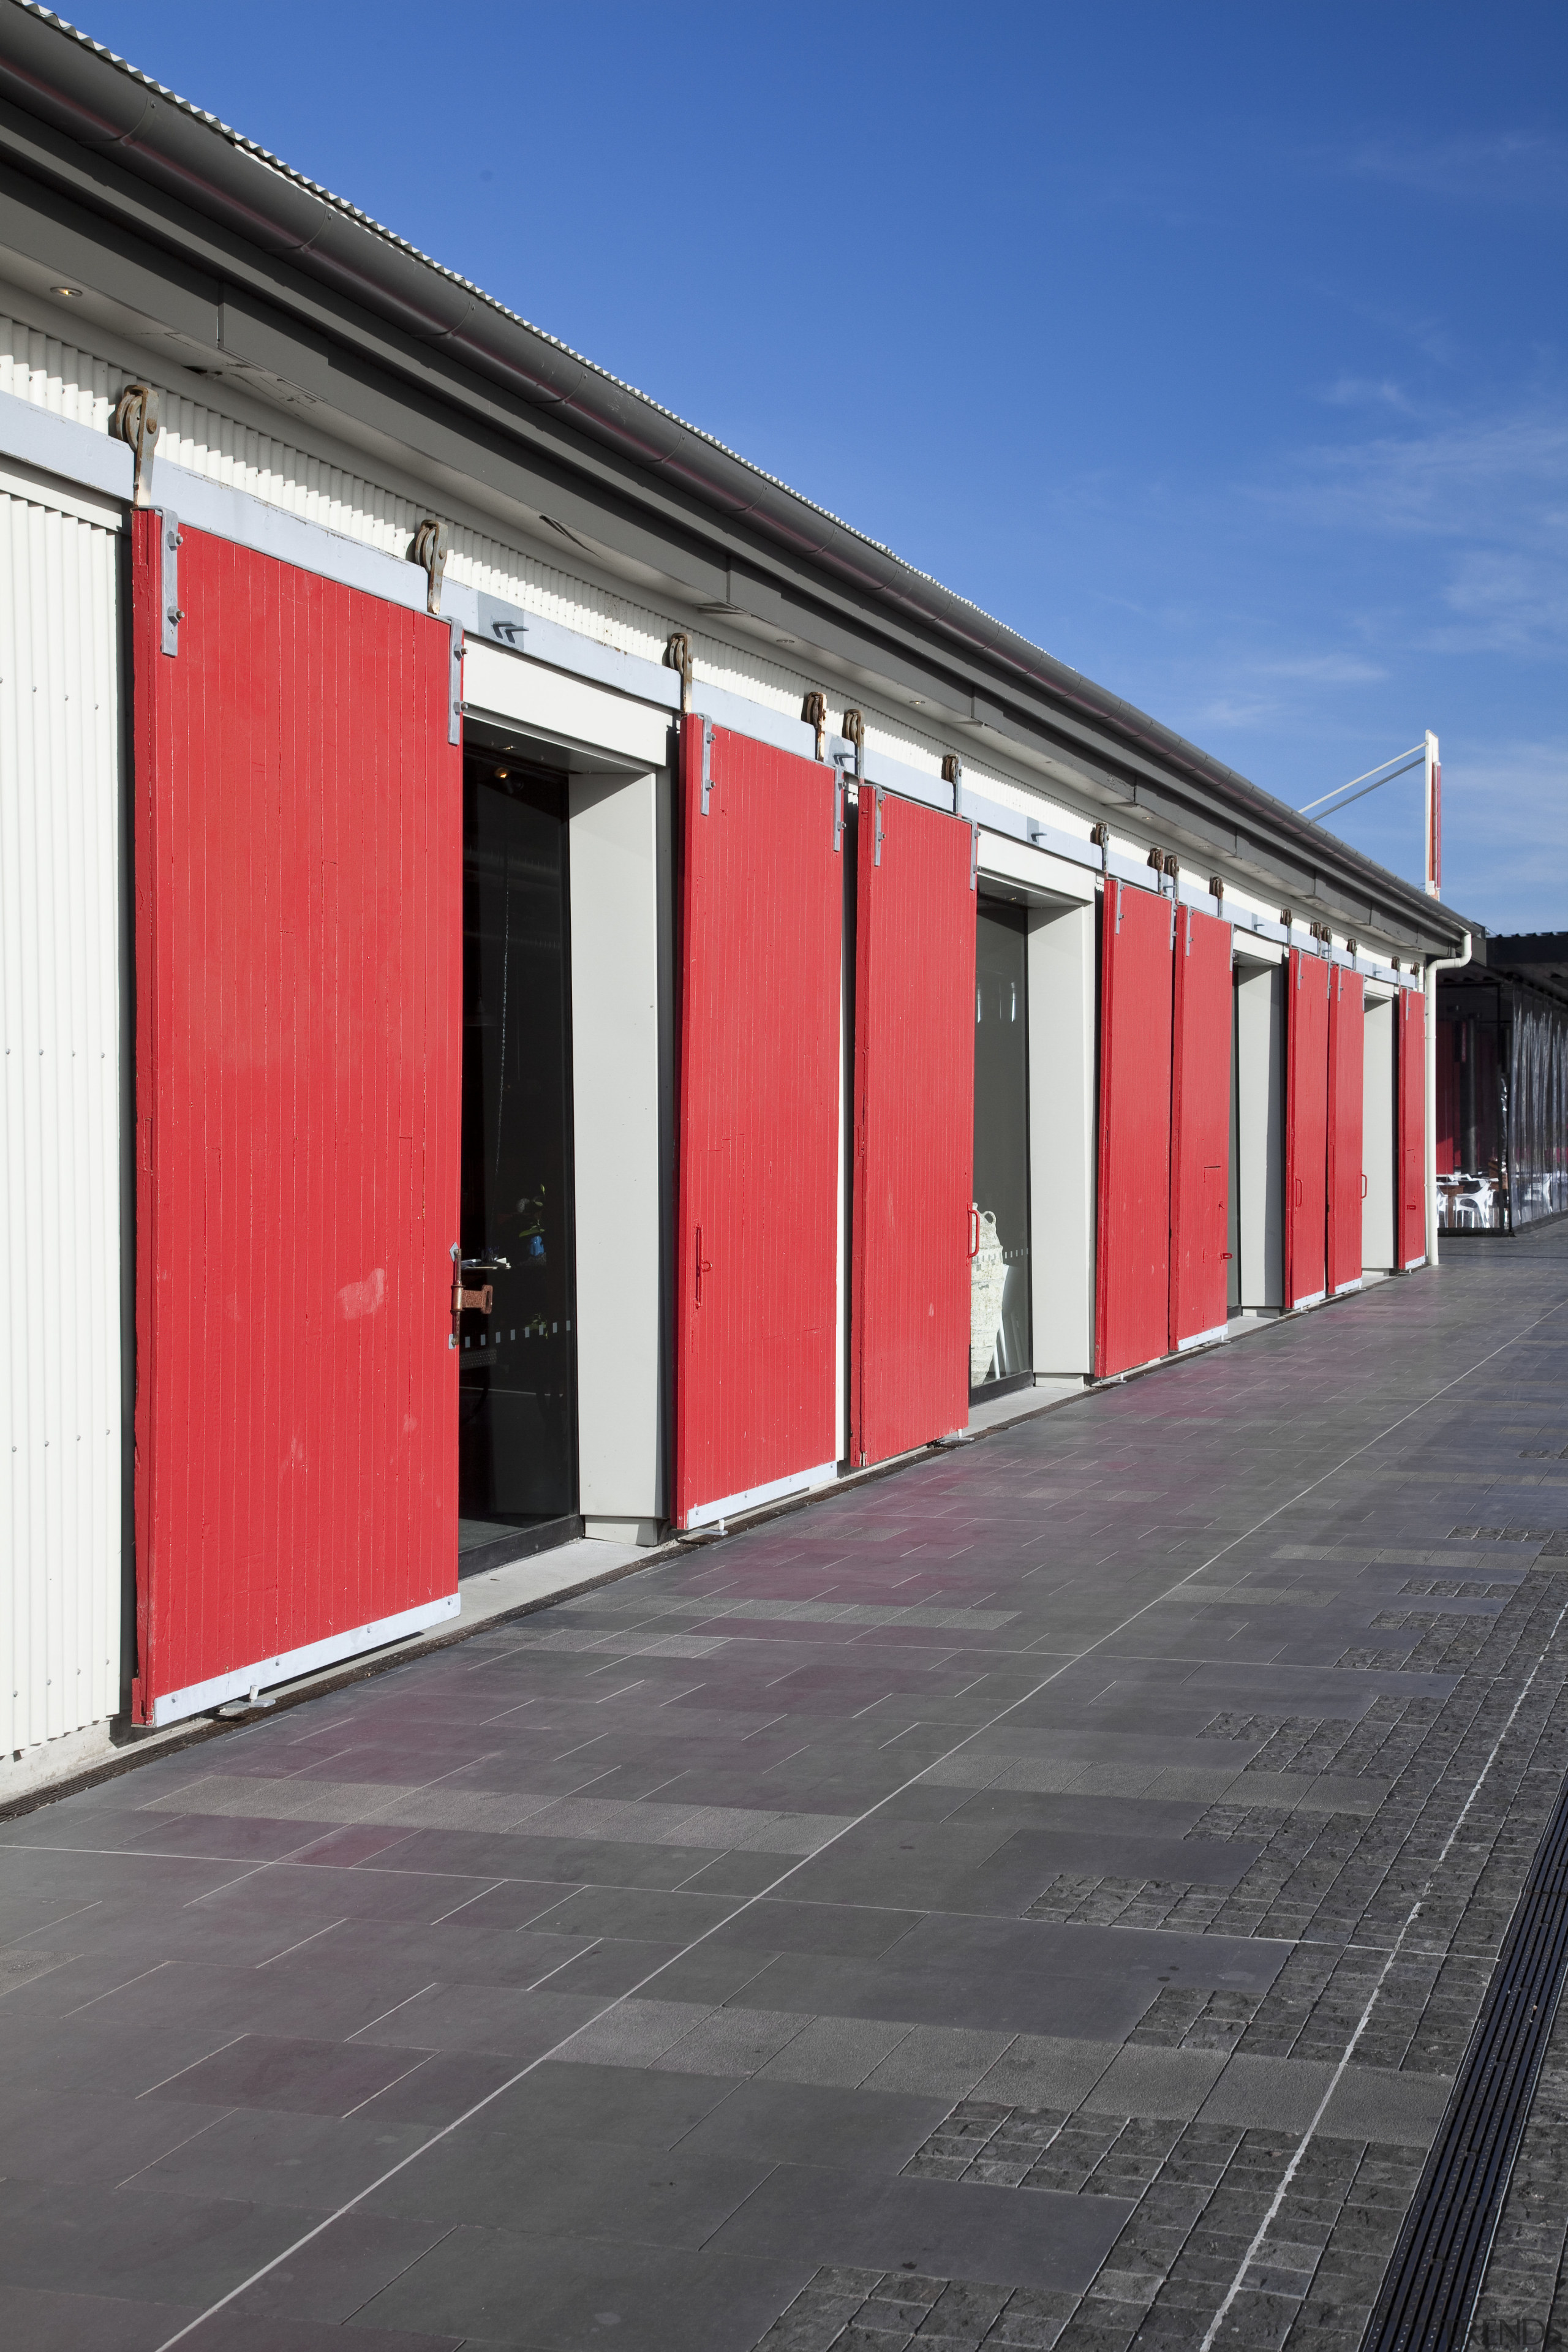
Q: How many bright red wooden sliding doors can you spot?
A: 8